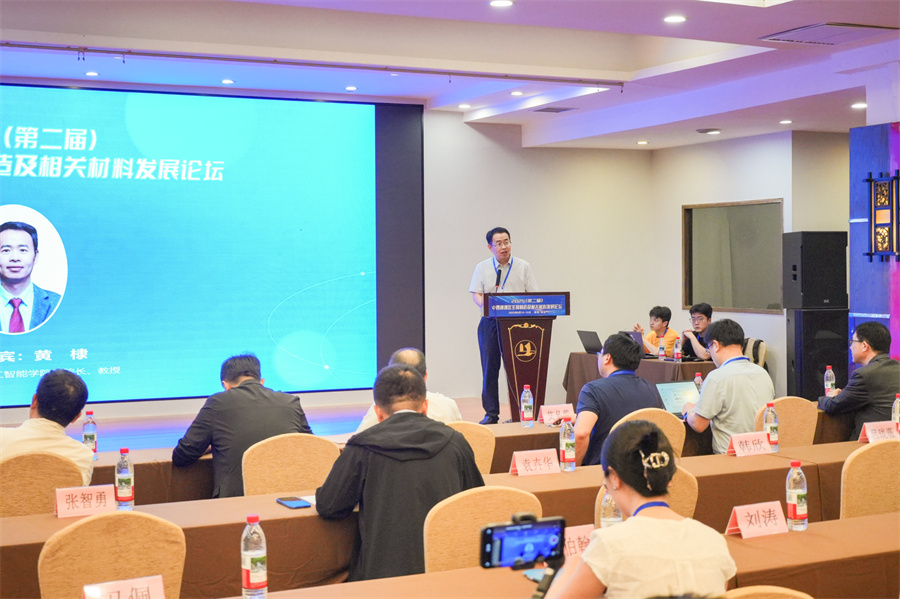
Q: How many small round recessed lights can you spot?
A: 11